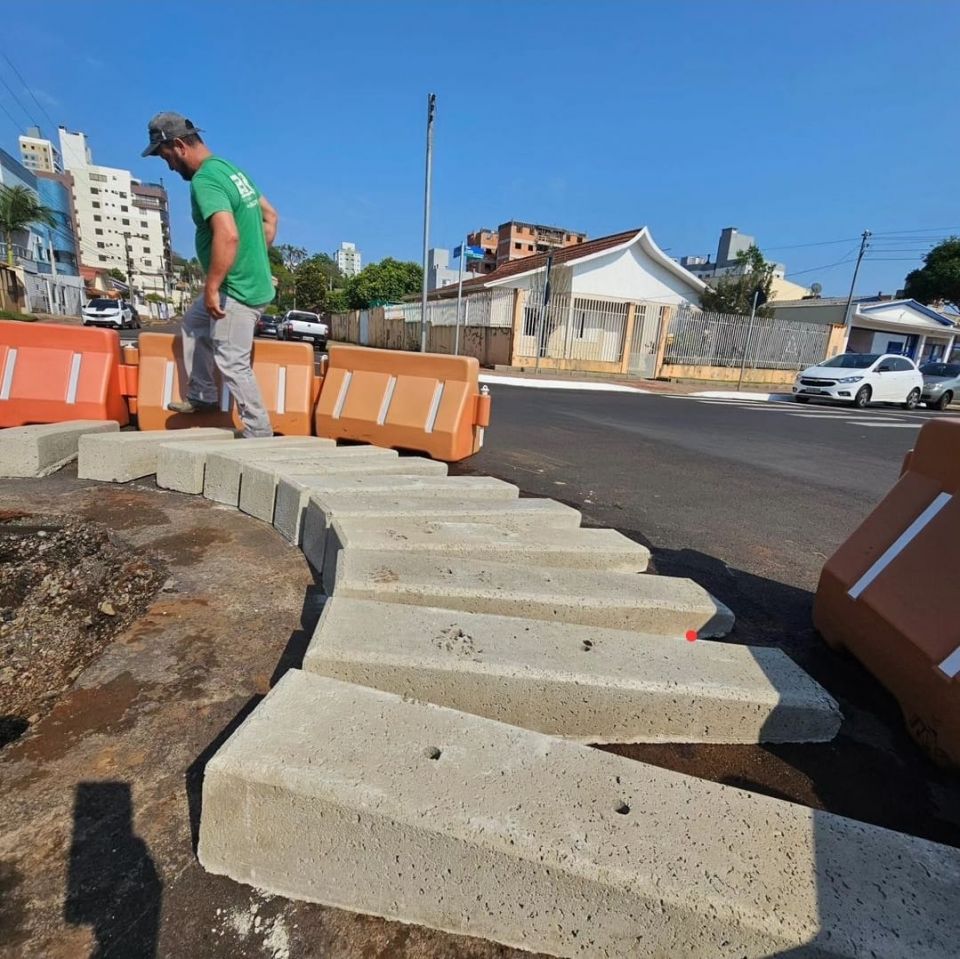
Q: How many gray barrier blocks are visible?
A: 11